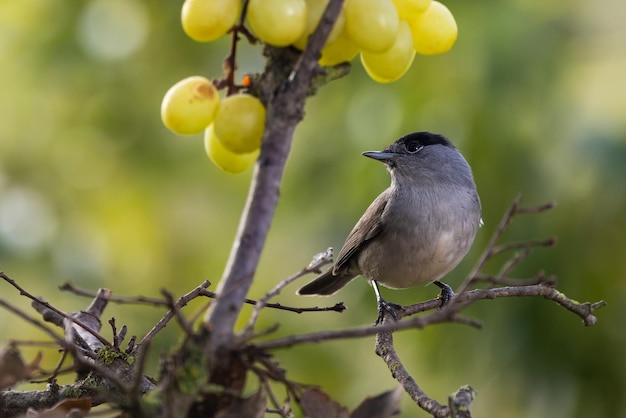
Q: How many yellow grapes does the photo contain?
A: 11